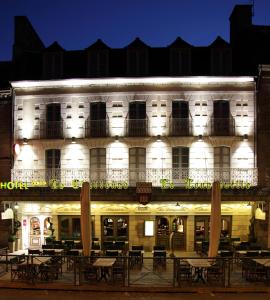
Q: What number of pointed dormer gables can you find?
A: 5